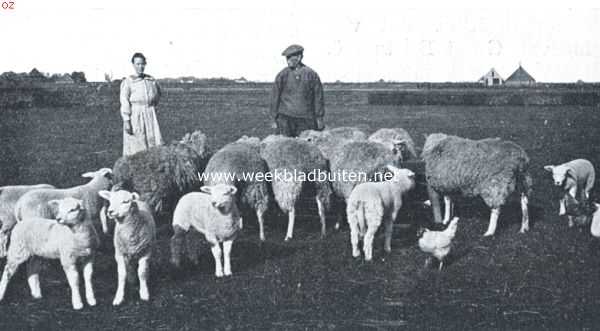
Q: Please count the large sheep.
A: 7